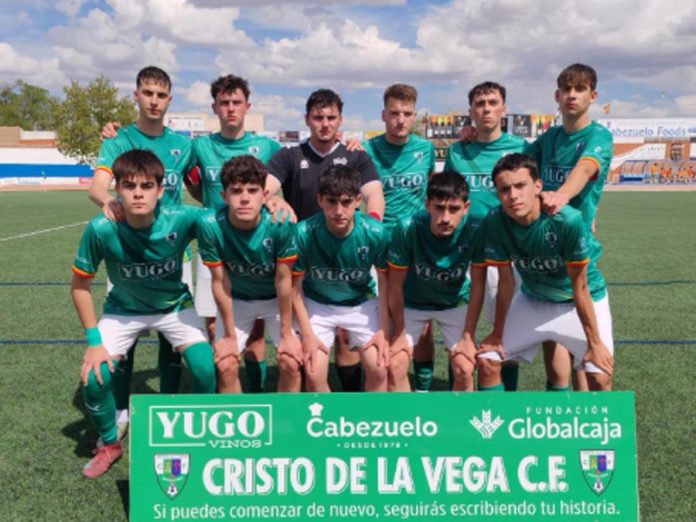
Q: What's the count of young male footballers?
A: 11